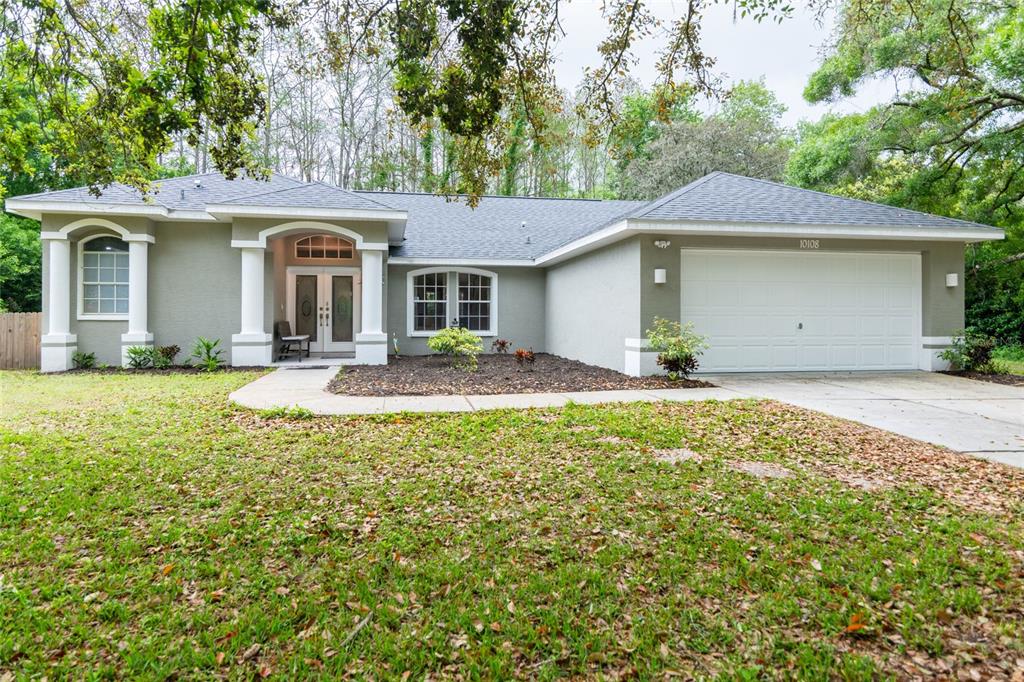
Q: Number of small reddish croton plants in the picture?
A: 2